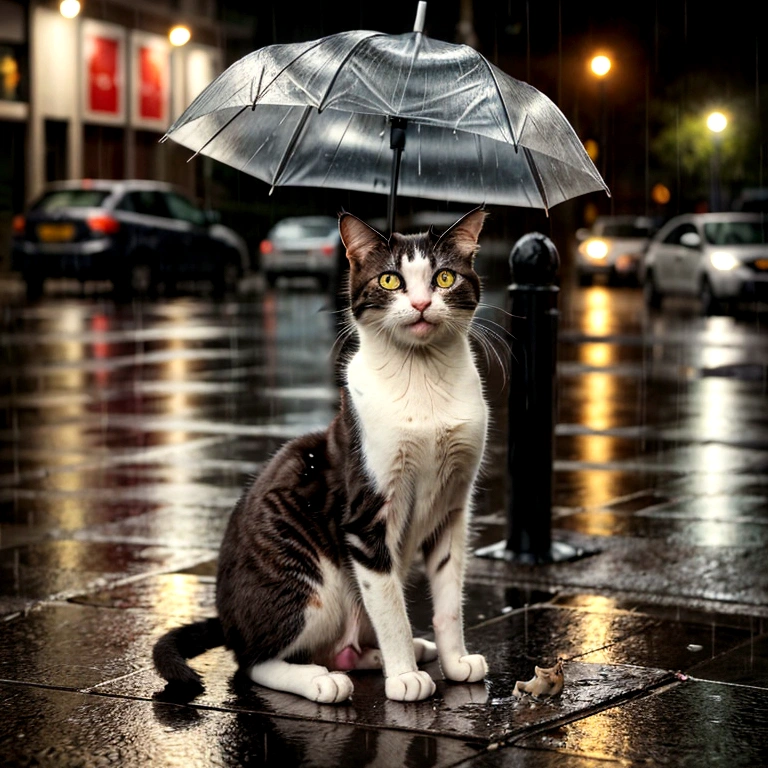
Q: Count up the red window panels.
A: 2